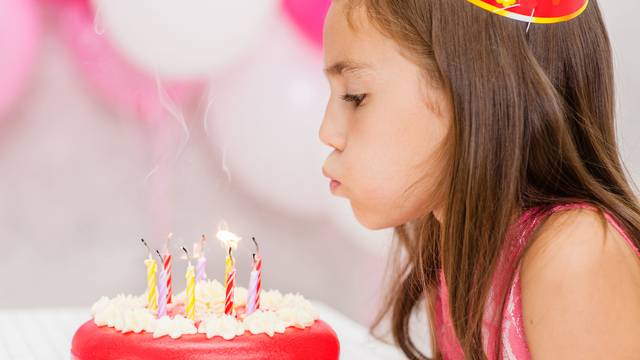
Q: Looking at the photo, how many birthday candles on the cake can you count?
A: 9